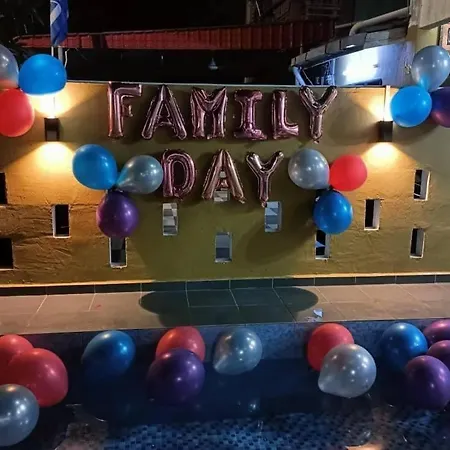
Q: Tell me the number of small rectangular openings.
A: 12